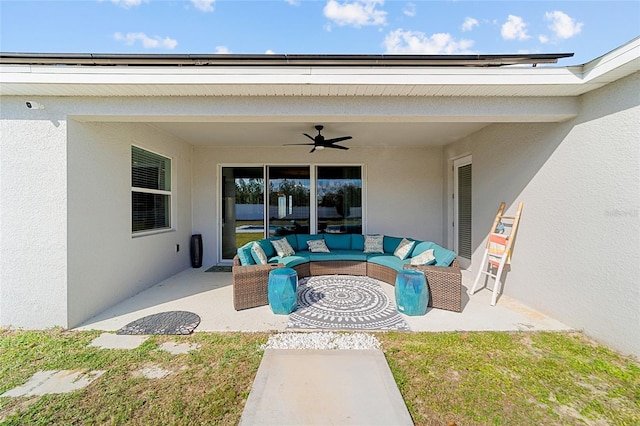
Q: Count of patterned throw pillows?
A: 6